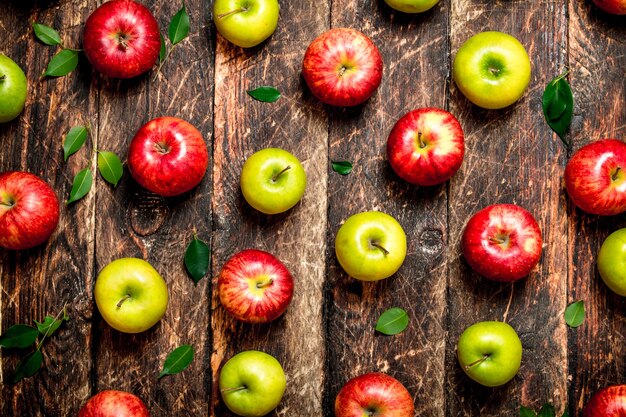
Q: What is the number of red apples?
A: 12